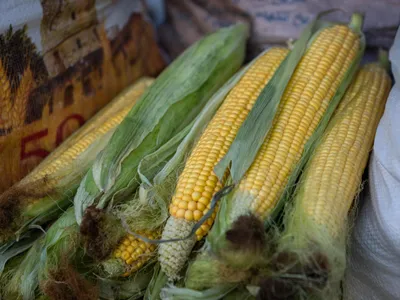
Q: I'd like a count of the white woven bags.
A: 1